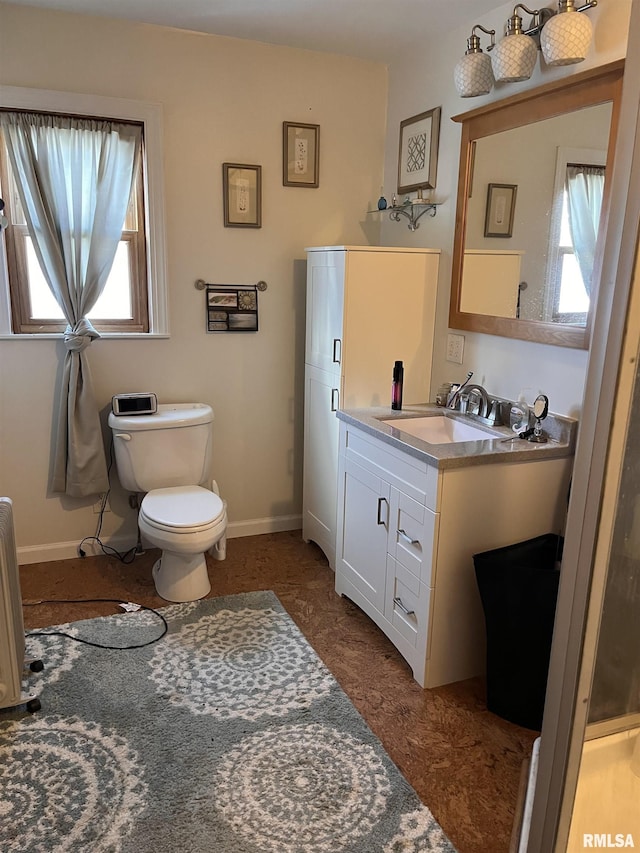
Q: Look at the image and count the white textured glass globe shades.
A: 3